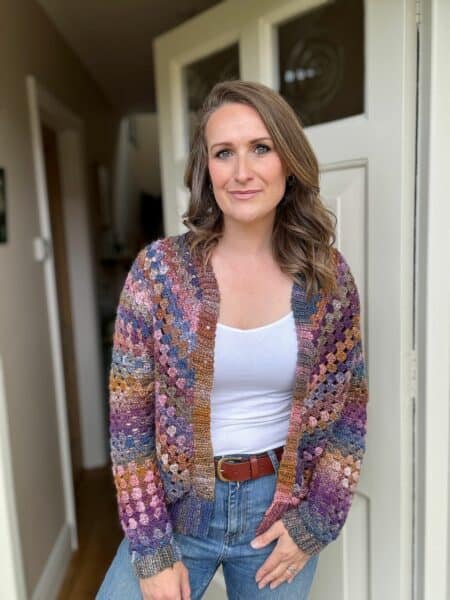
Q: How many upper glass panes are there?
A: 2